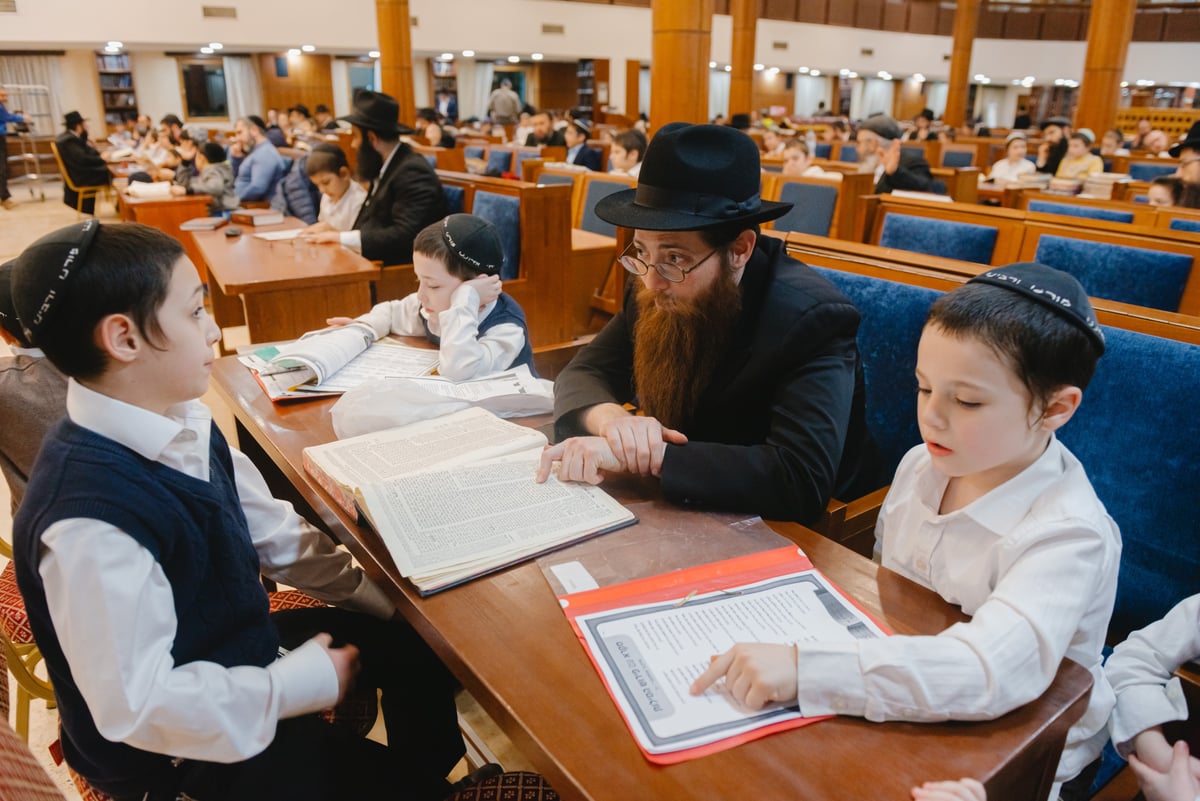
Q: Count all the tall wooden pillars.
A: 5